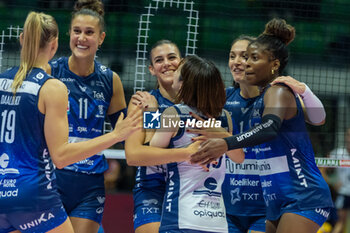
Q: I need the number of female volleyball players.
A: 6